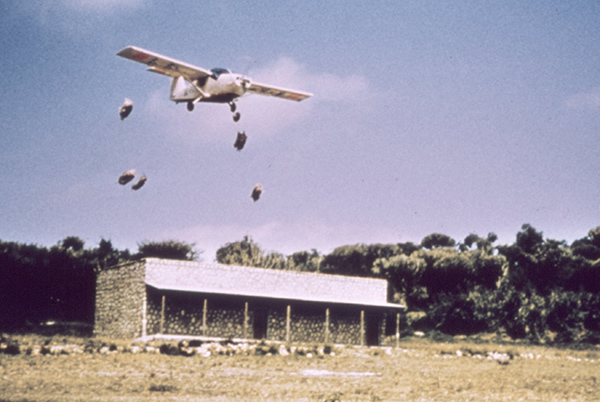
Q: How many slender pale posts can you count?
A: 7